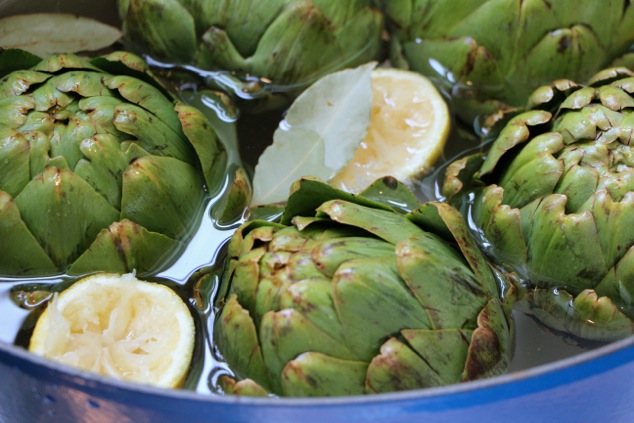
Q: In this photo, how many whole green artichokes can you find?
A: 5